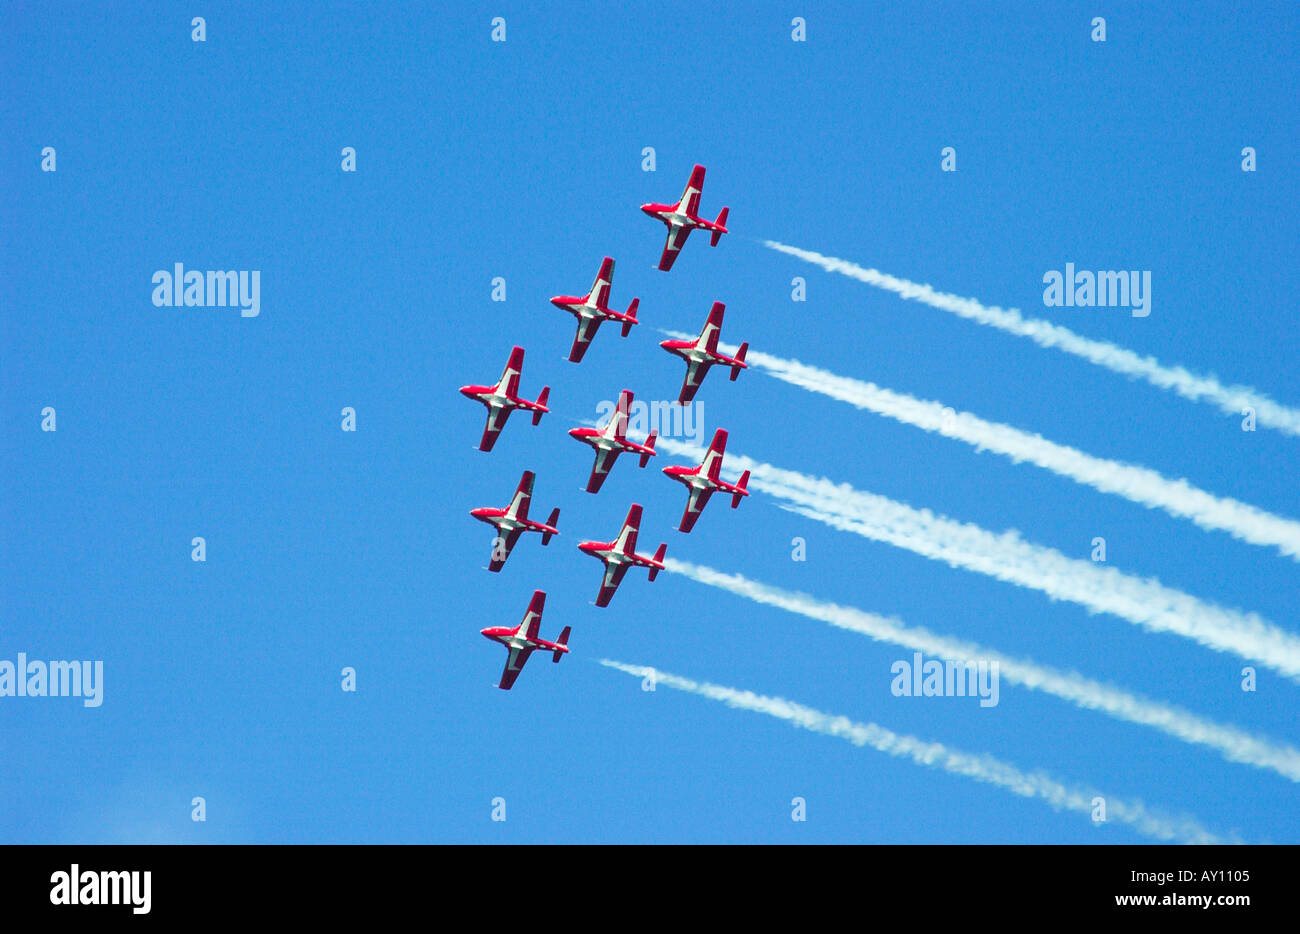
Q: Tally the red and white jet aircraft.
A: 9